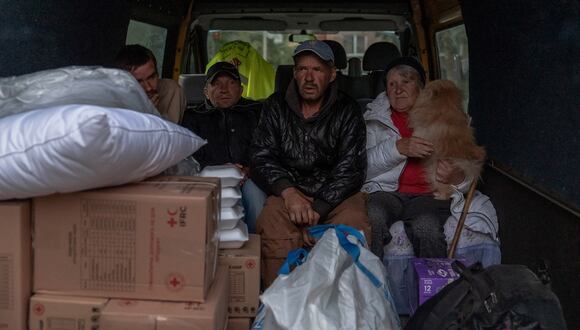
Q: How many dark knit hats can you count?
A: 1